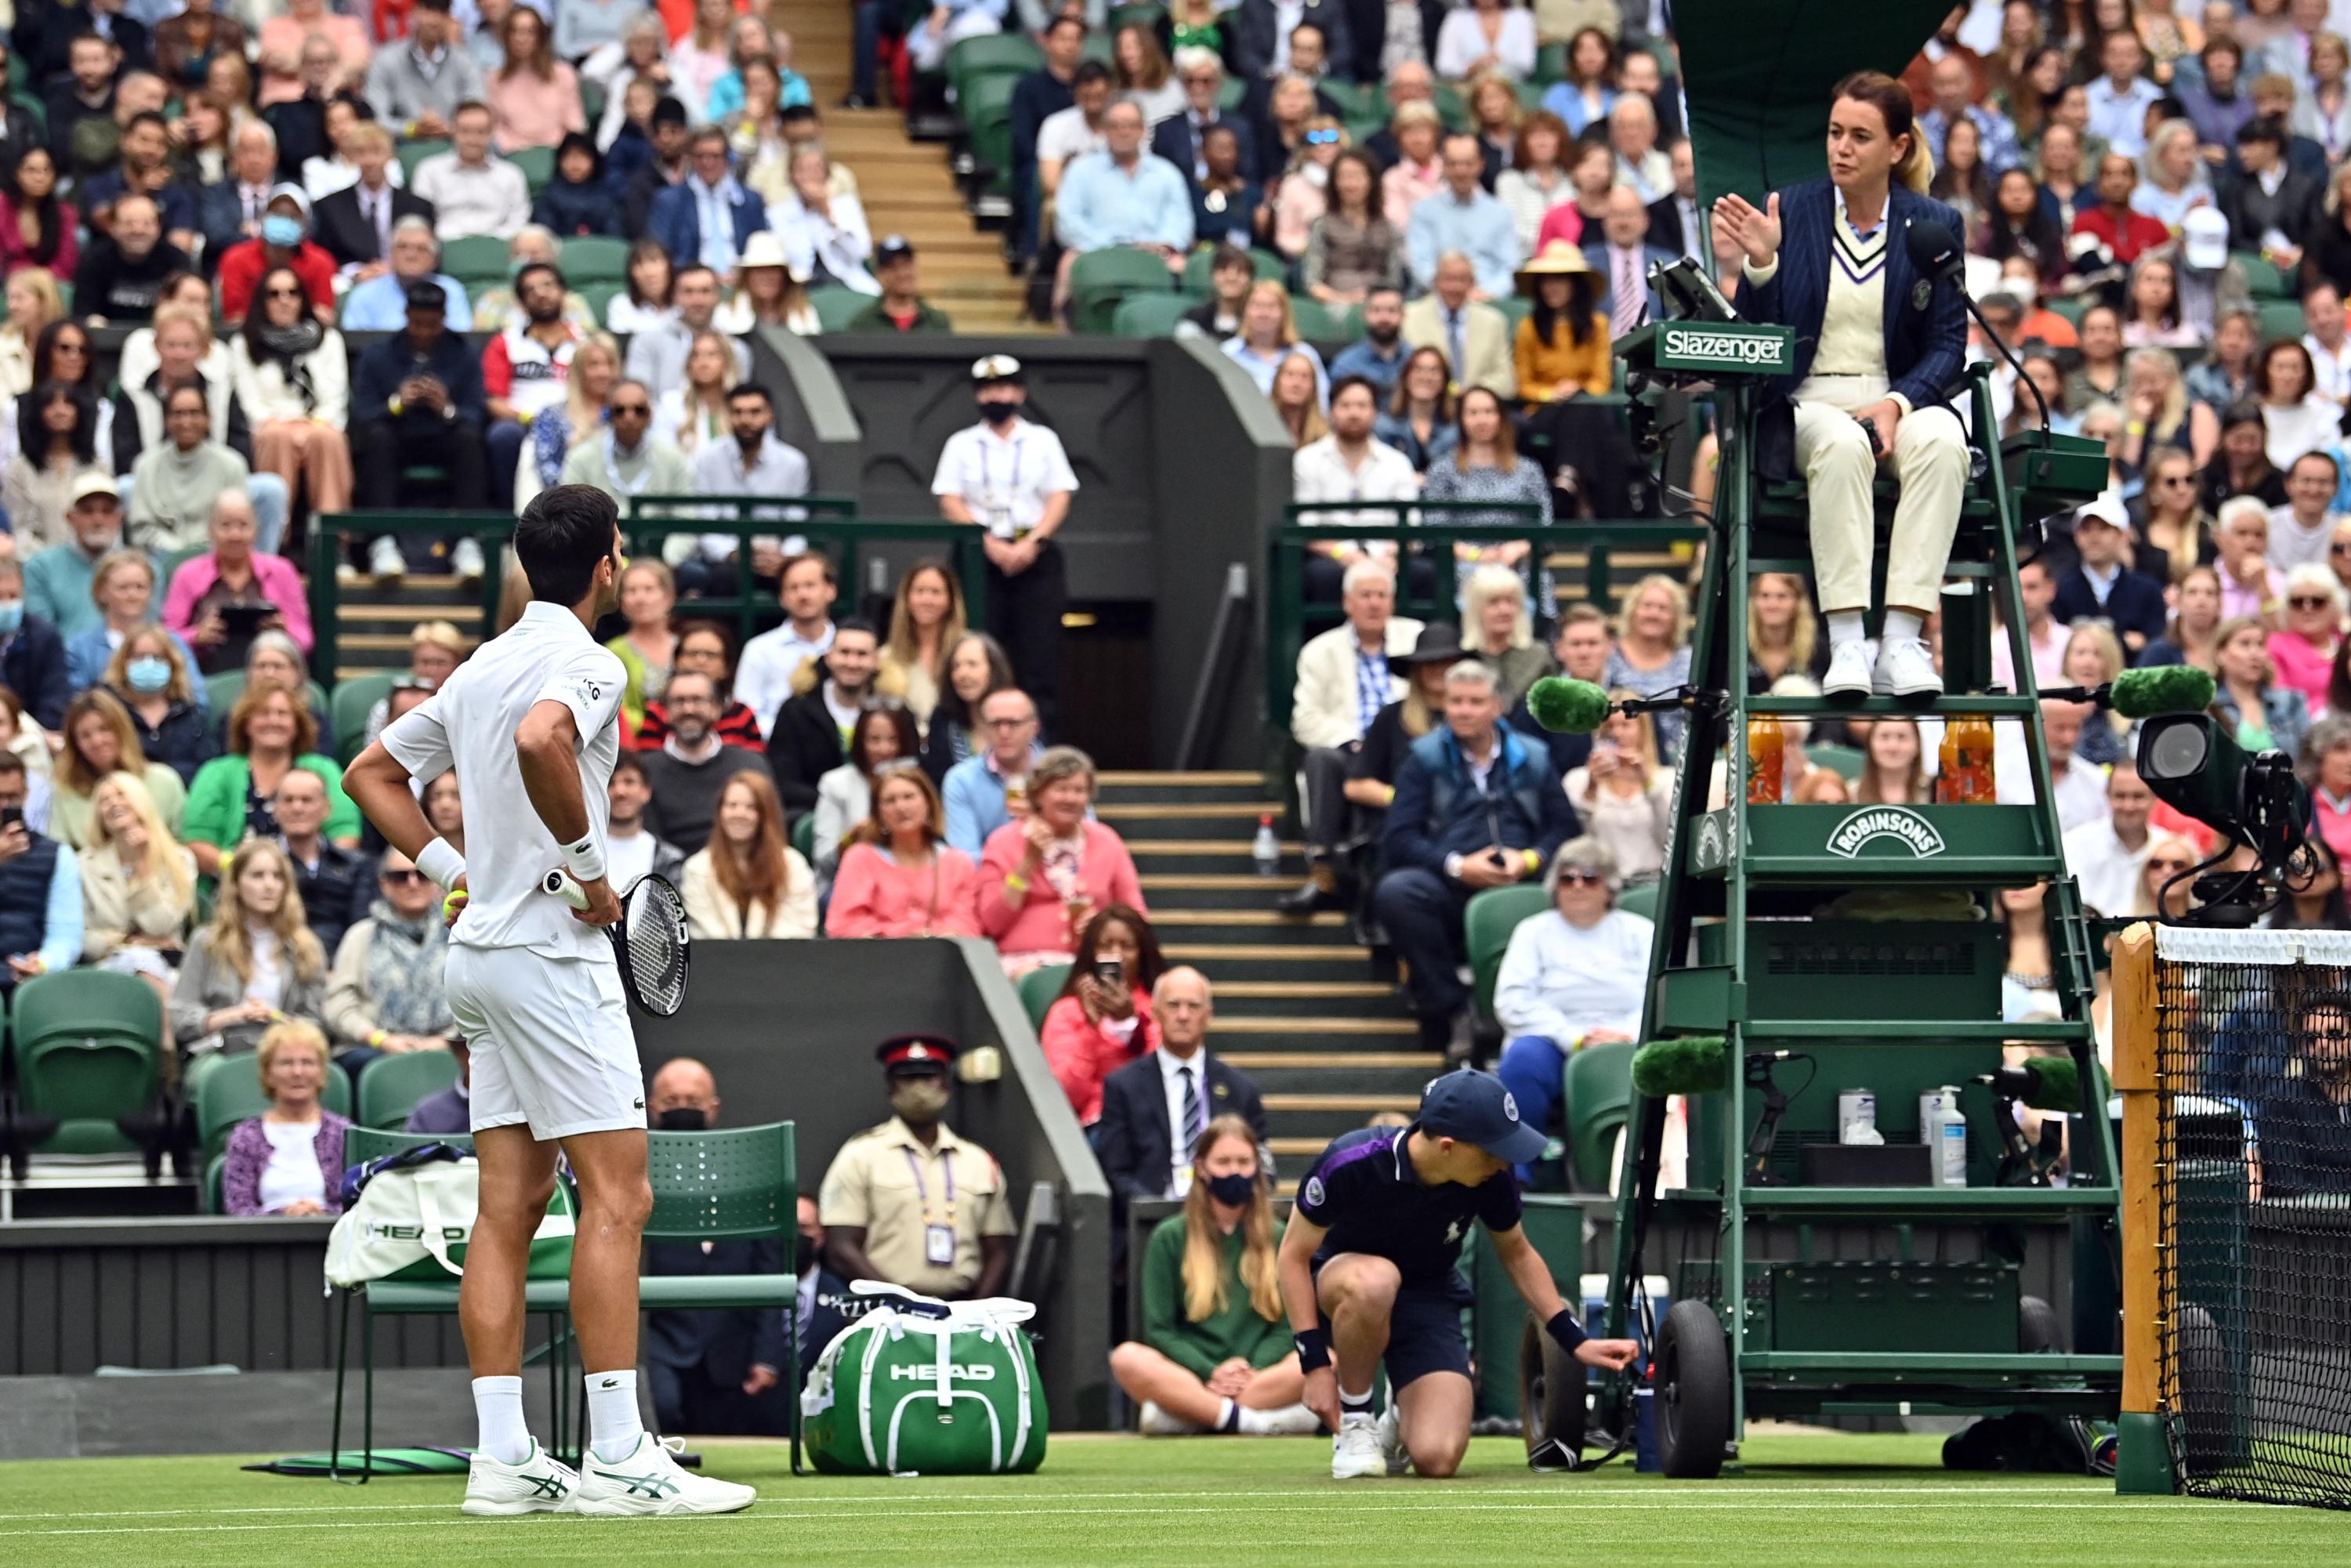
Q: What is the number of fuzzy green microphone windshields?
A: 4